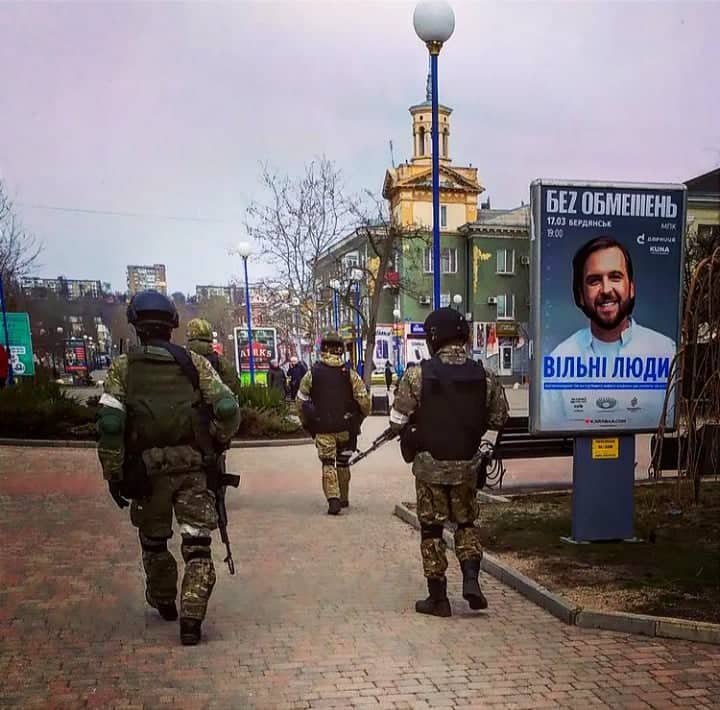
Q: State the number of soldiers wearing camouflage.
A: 4